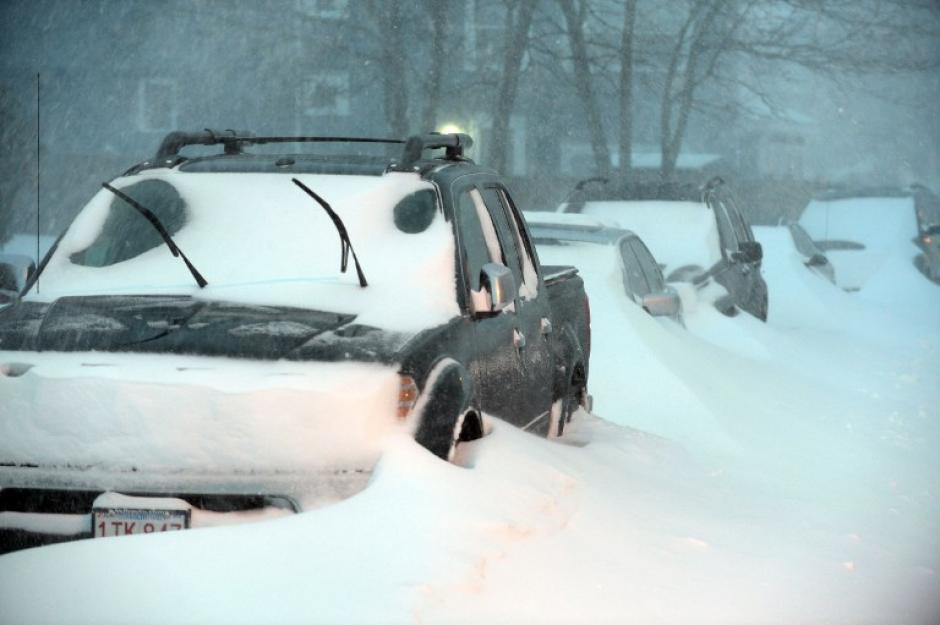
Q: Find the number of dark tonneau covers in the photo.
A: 1